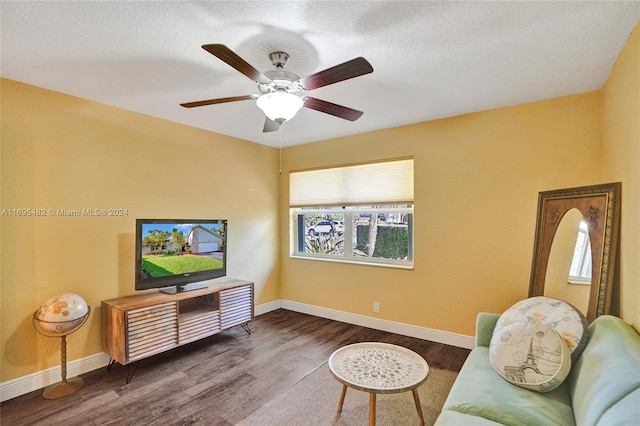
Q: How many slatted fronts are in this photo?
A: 3